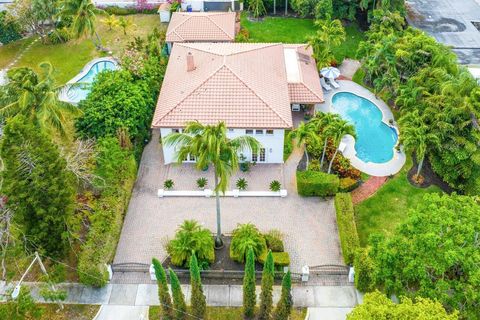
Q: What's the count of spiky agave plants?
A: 4